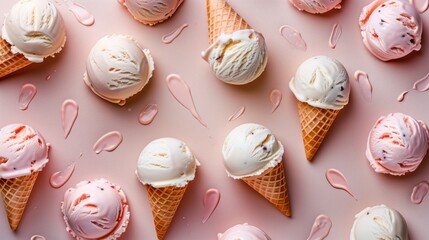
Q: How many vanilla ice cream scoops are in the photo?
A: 7